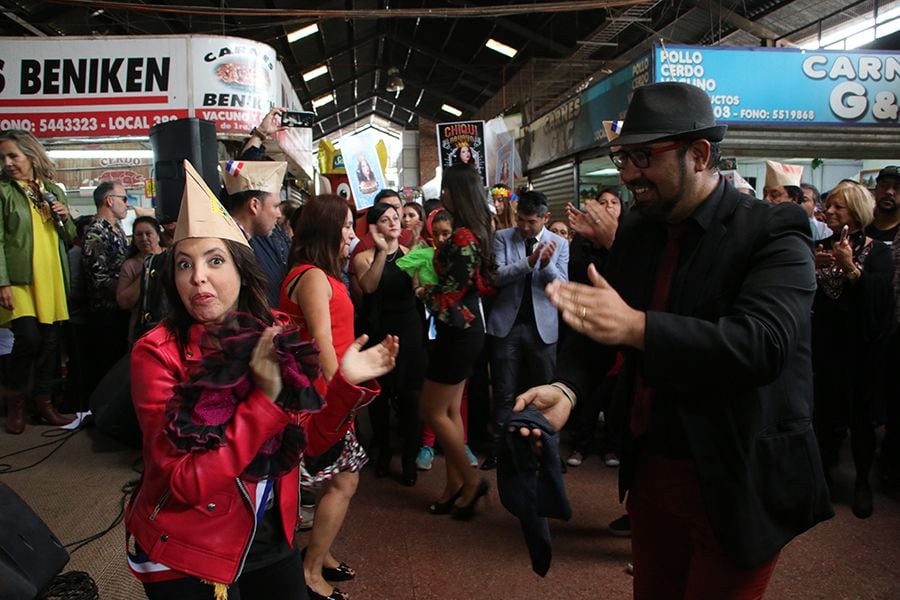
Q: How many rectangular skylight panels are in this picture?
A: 5